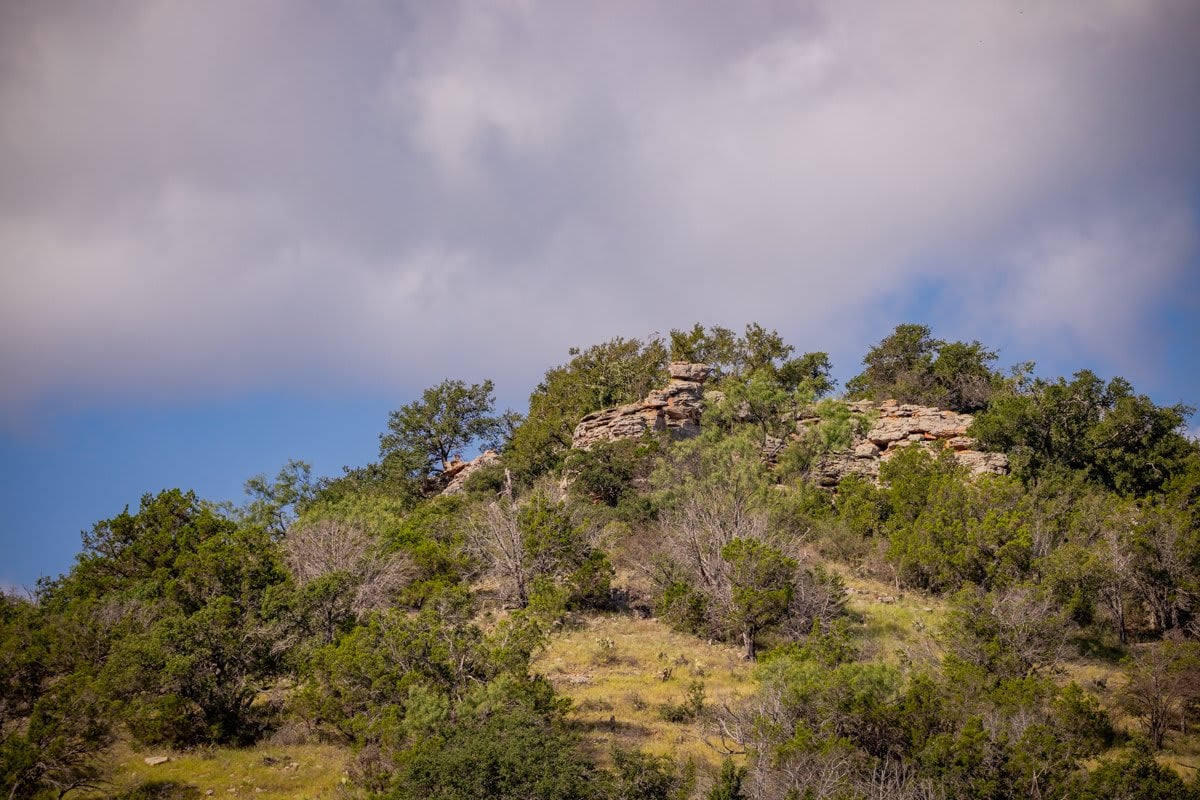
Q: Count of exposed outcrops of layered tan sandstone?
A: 3